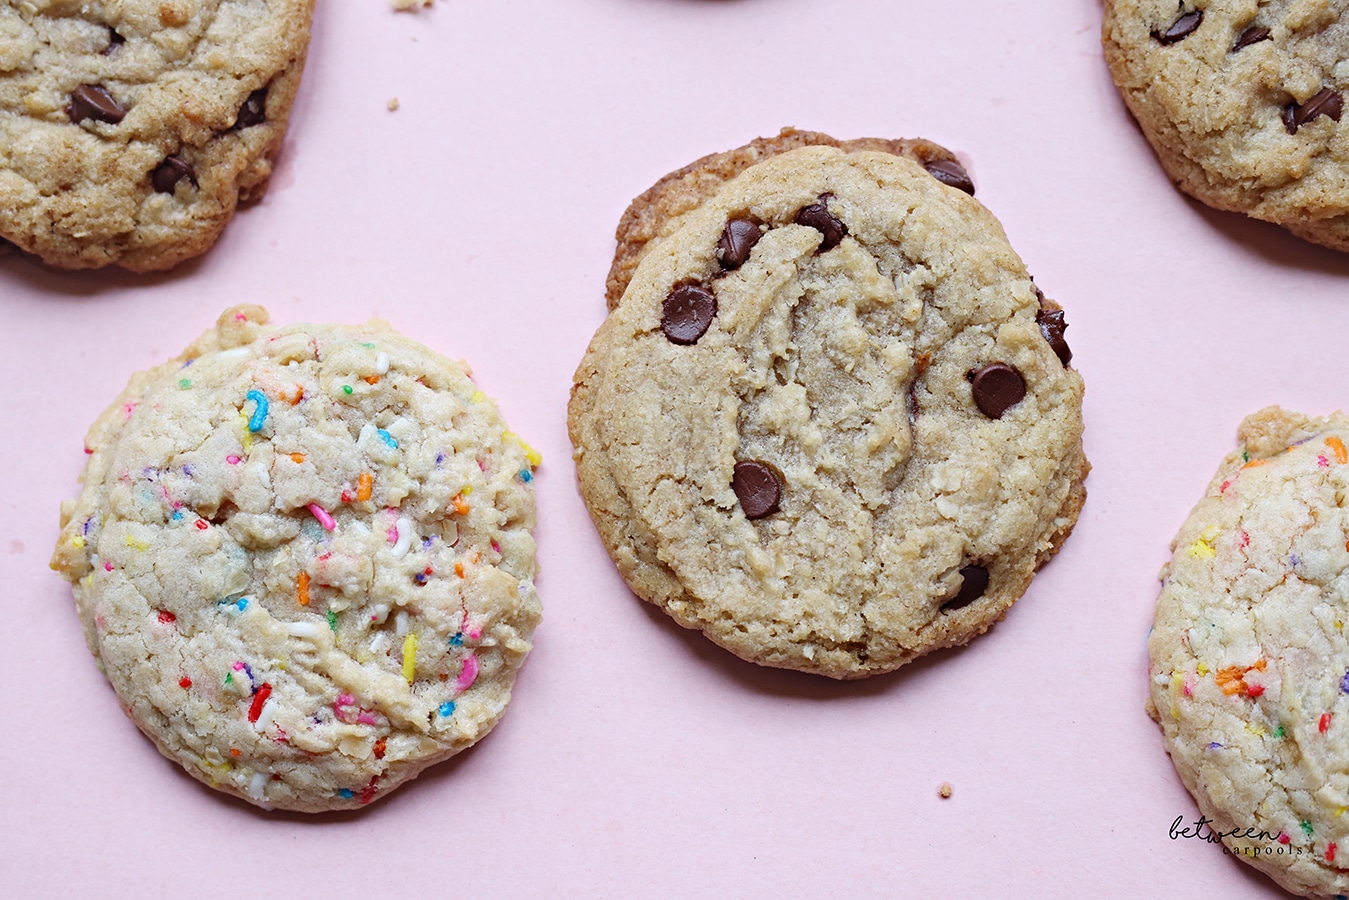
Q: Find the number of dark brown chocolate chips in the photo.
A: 15